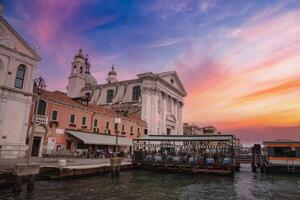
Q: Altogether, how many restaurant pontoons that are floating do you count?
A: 1